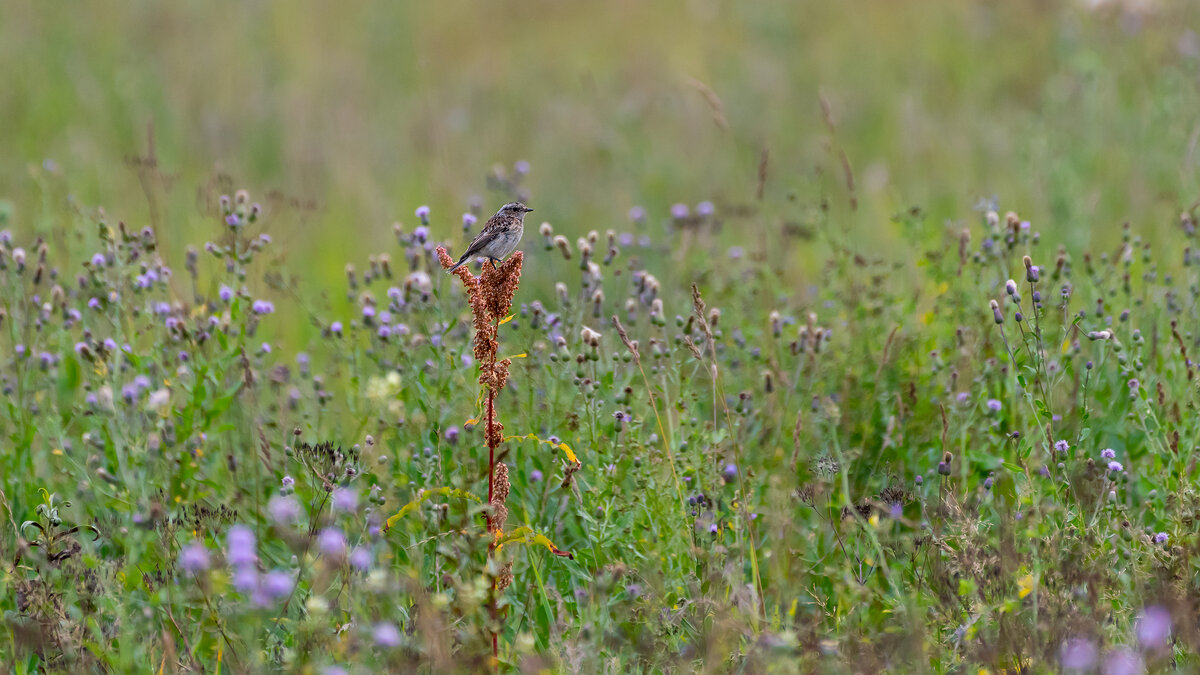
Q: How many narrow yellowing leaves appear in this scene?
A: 6